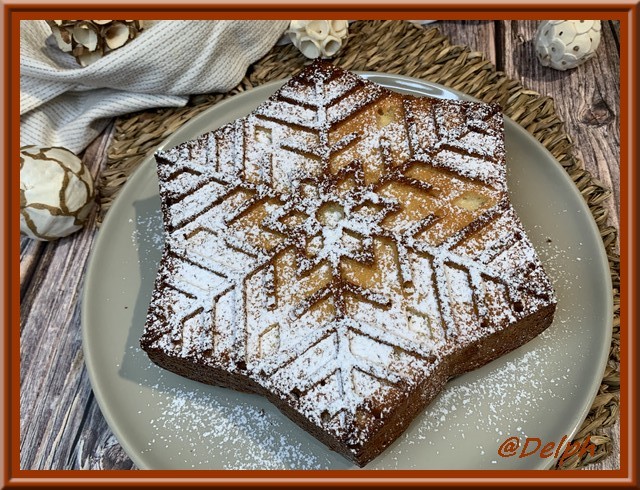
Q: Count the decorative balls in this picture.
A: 4